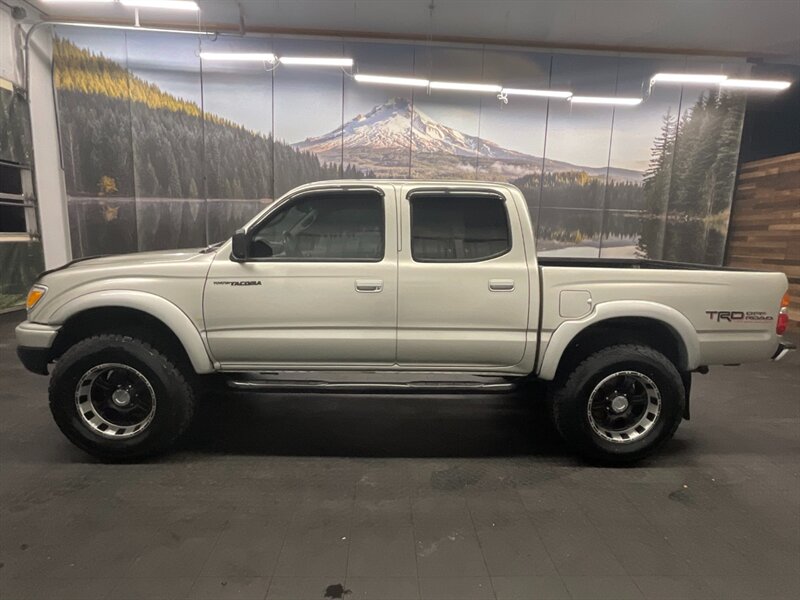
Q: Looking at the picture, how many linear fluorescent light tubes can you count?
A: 10